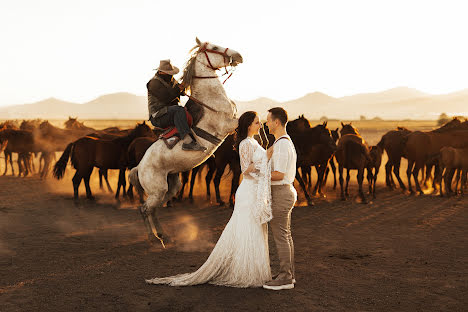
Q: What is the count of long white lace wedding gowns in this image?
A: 1